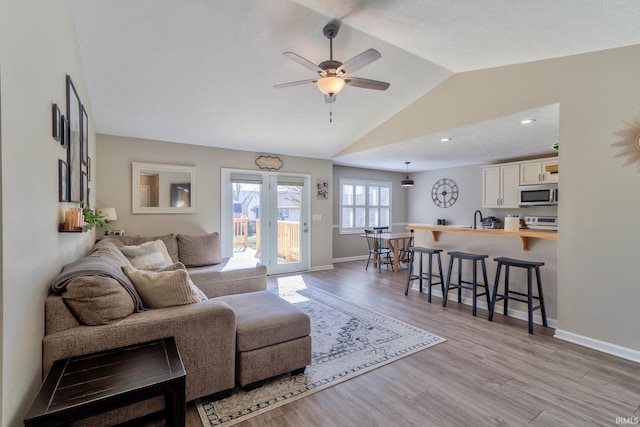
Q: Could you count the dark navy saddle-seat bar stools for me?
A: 3